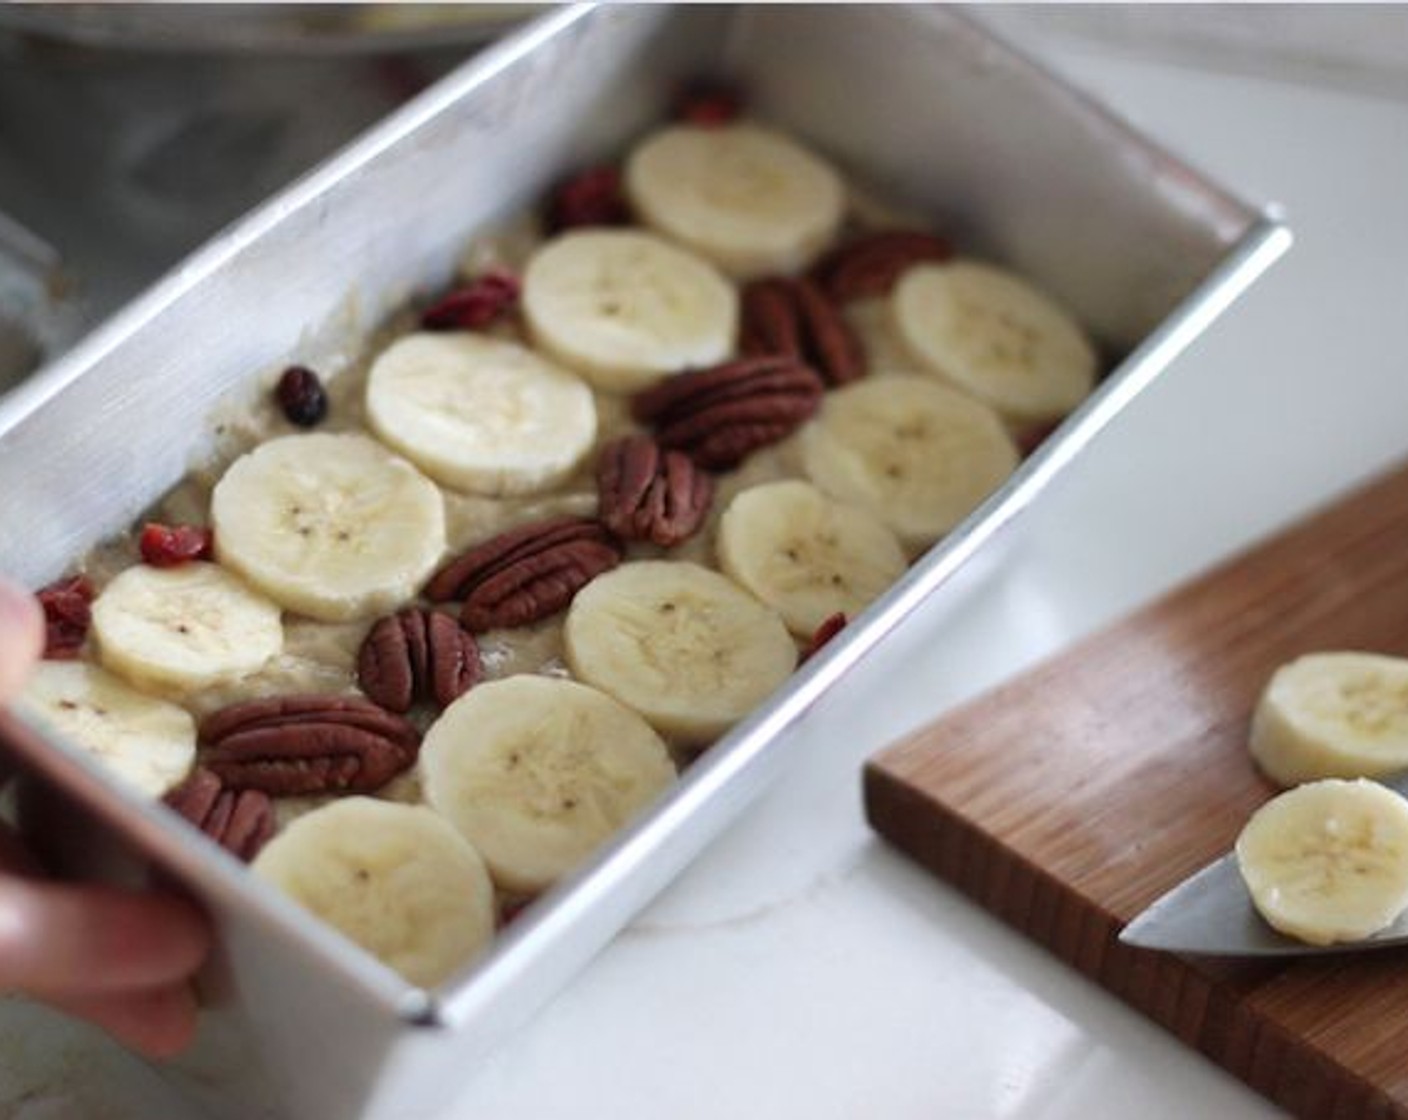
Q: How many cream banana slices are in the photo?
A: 14